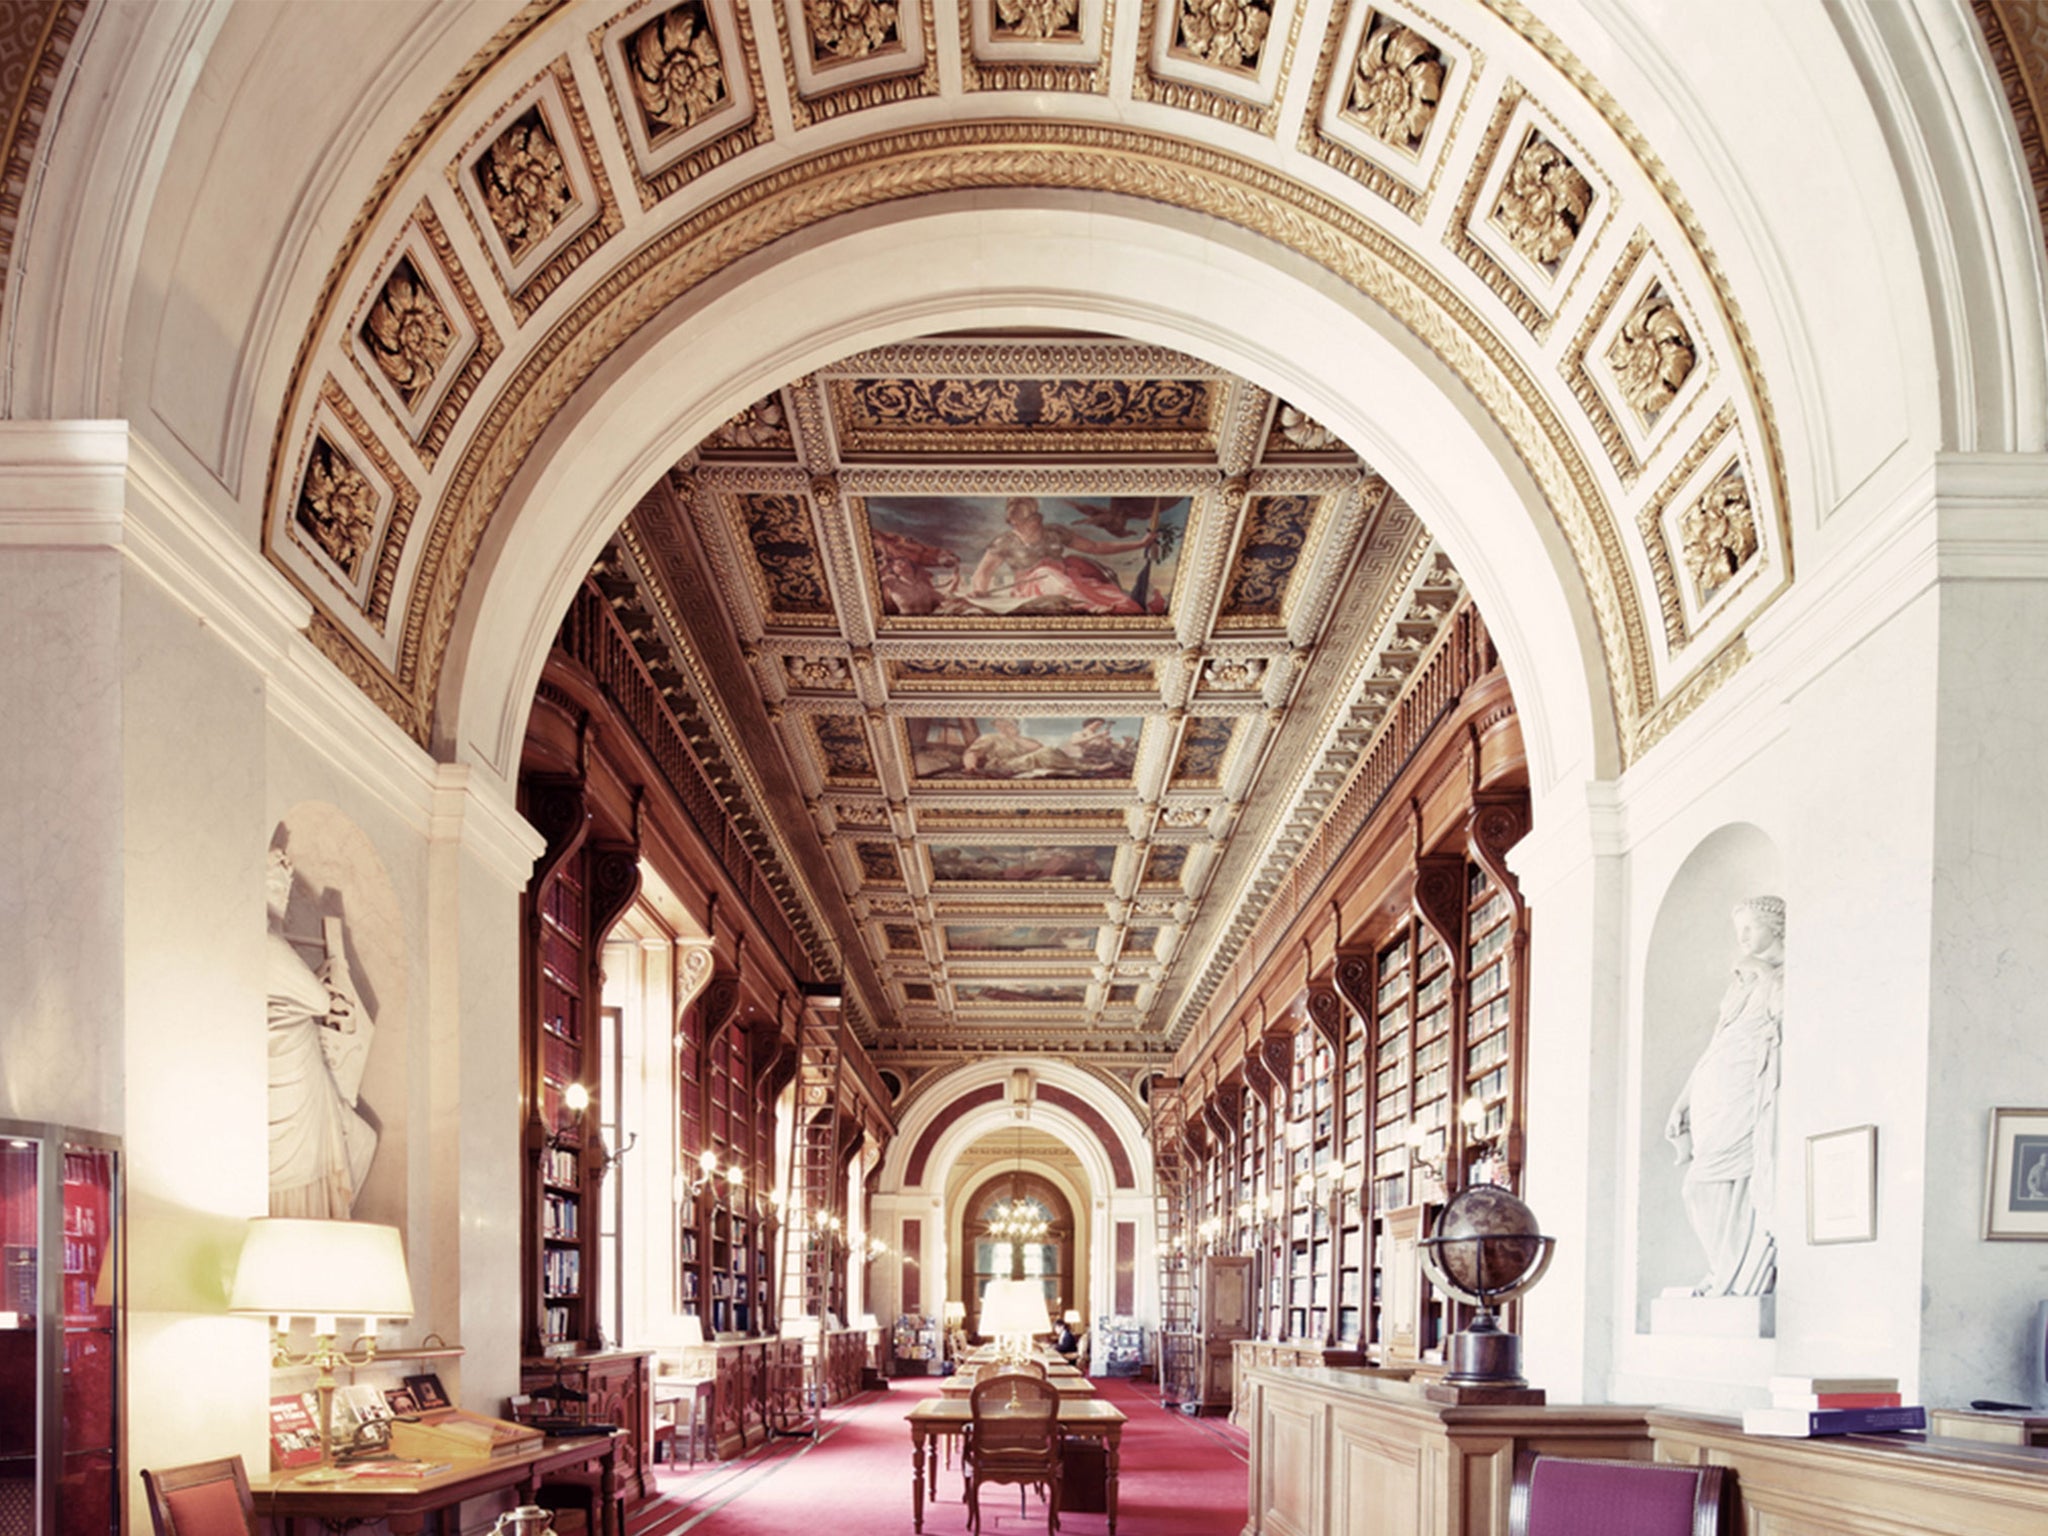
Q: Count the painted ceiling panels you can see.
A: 5